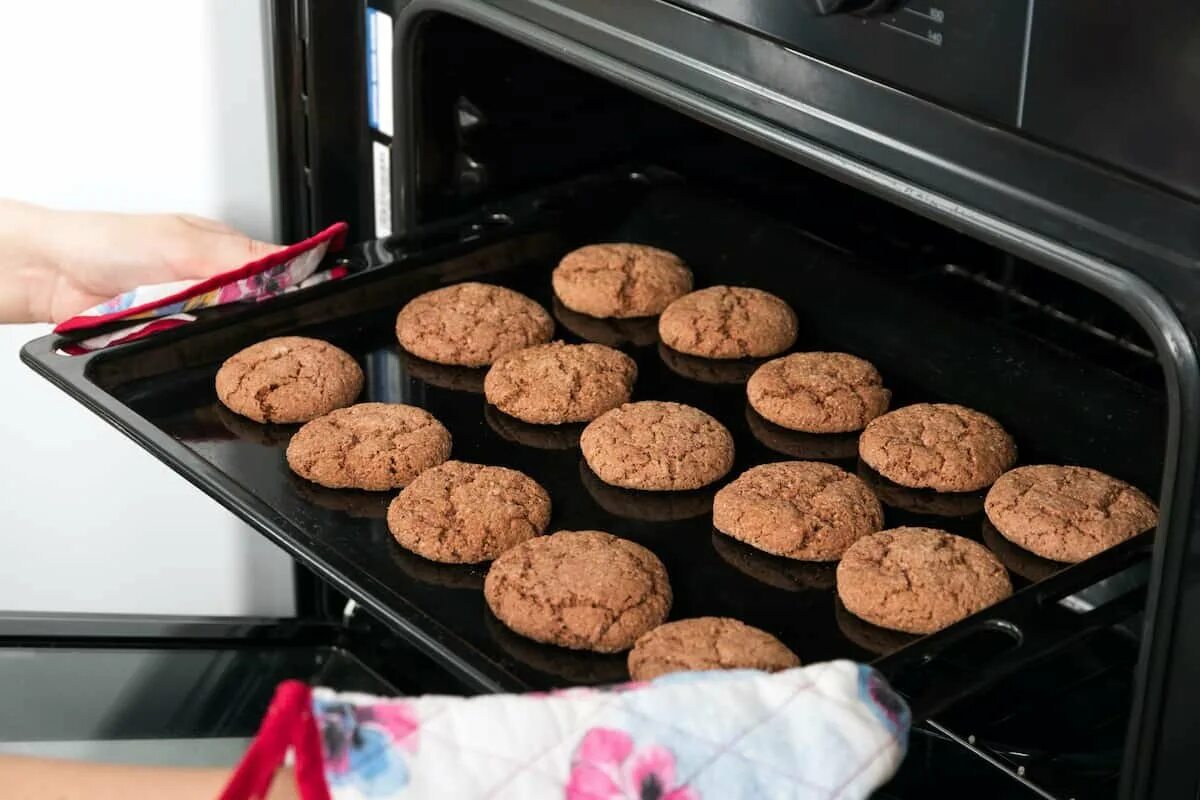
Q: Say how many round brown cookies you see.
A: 15